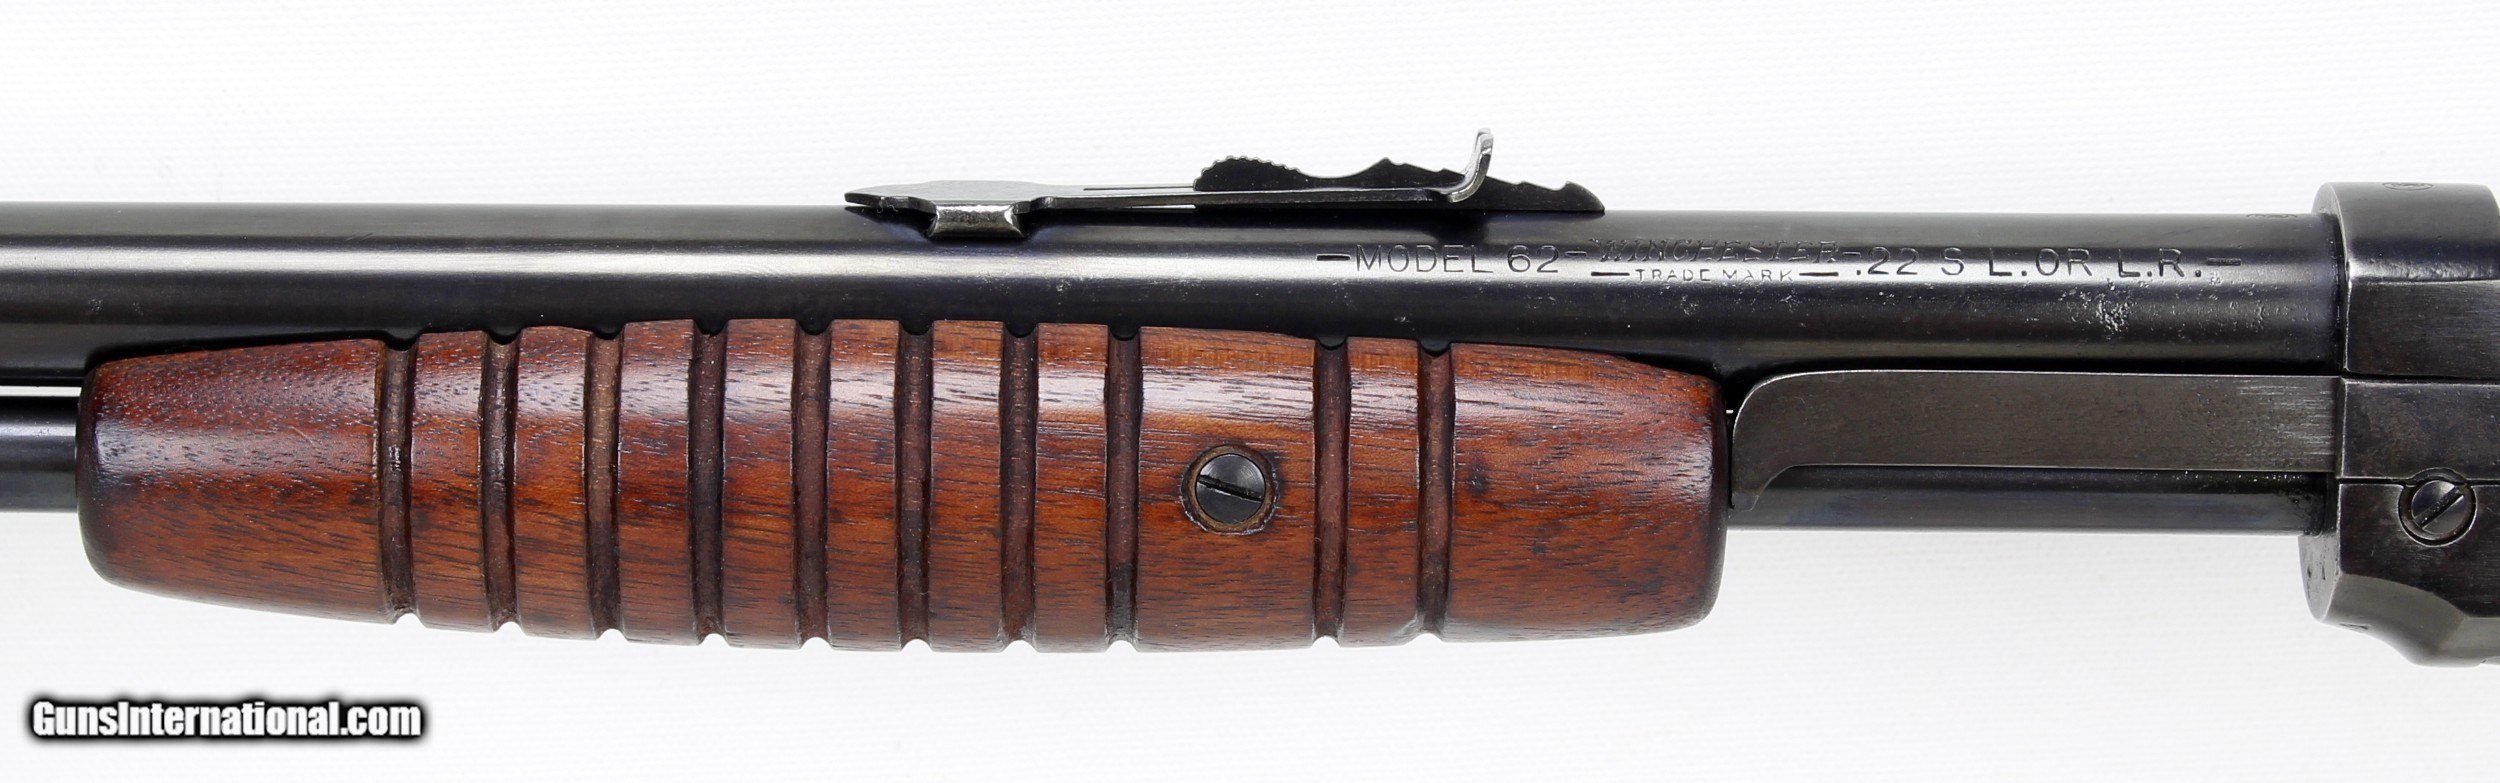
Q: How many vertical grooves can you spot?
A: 10